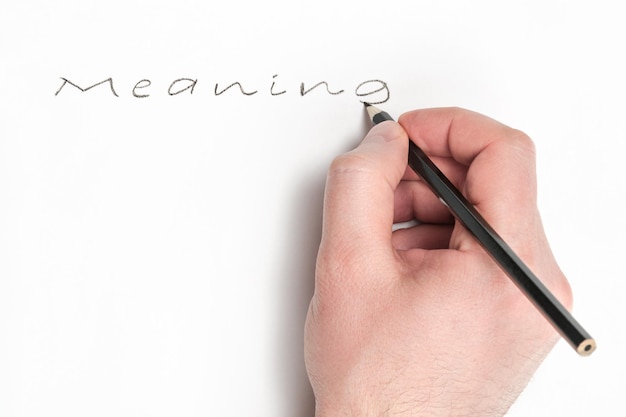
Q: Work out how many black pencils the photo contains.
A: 1